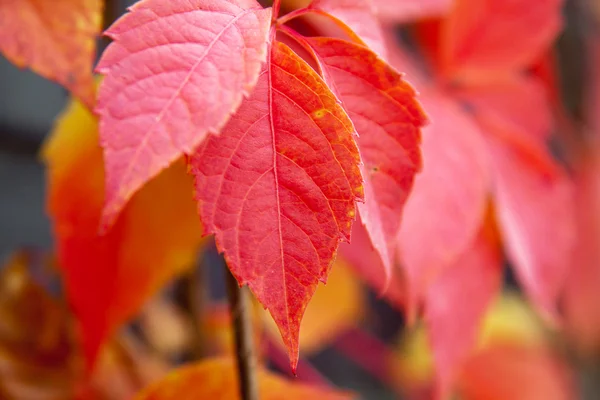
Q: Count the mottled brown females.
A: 0